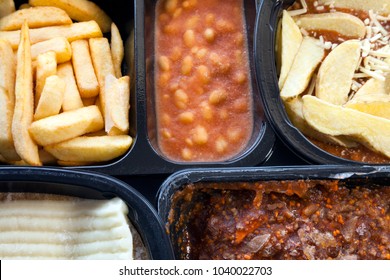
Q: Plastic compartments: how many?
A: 5